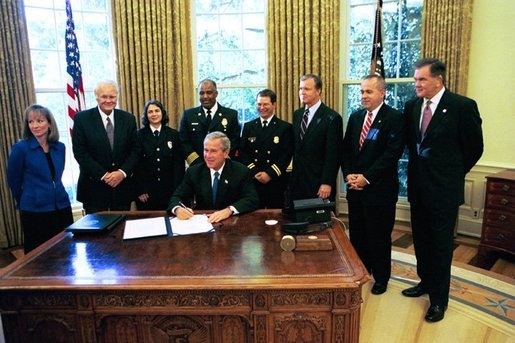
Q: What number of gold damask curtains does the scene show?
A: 4